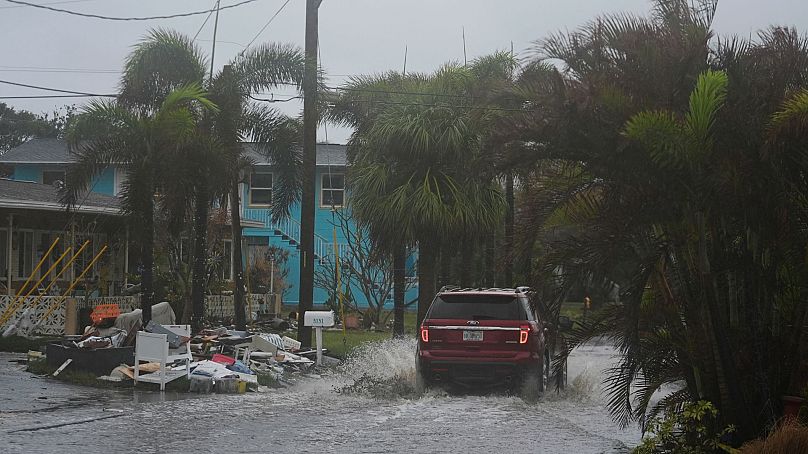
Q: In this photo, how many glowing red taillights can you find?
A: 2